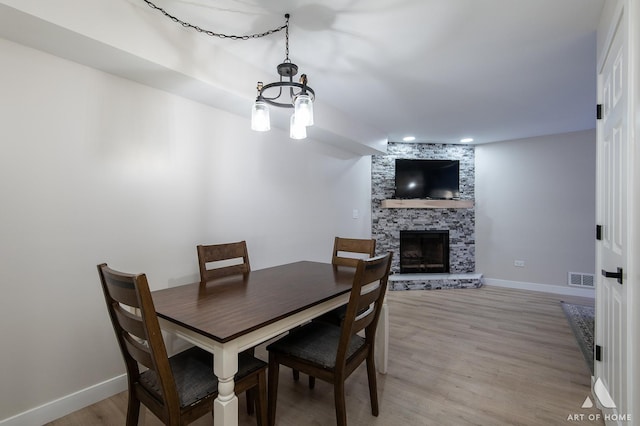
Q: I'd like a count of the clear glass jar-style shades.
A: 3